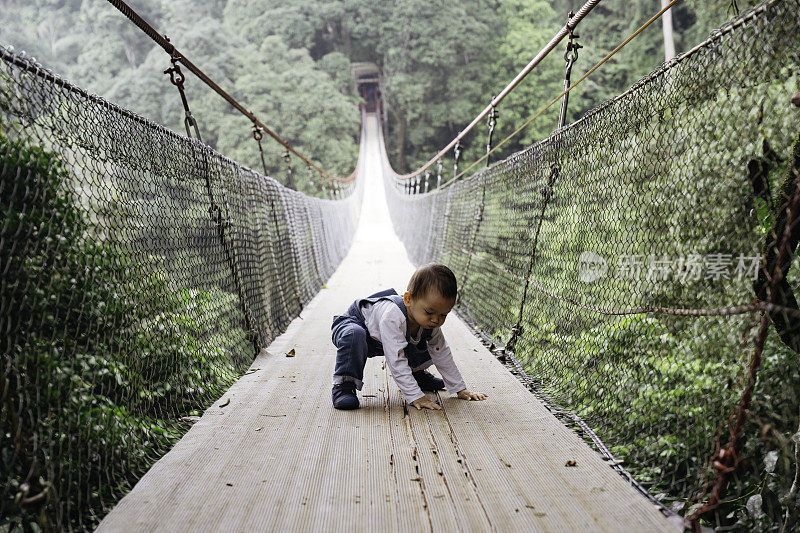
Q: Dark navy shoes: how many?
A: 2